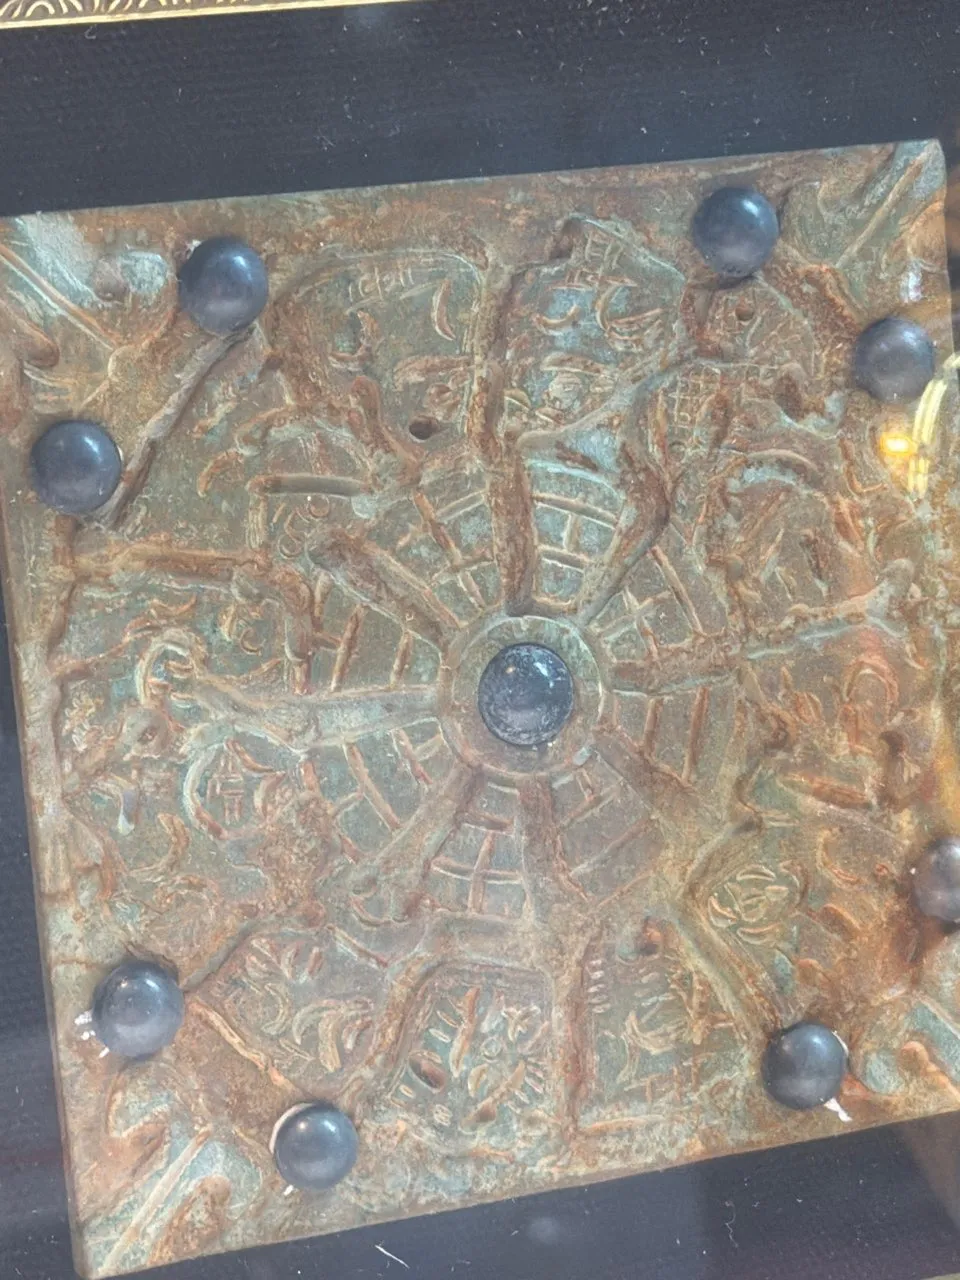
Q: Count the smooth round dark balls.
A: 9